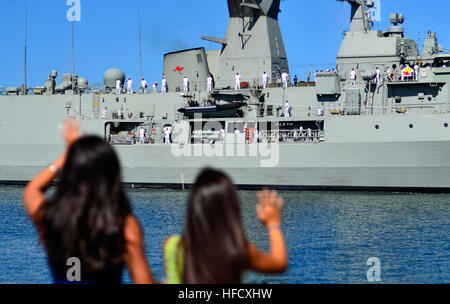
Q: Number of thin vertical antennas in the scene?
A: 3